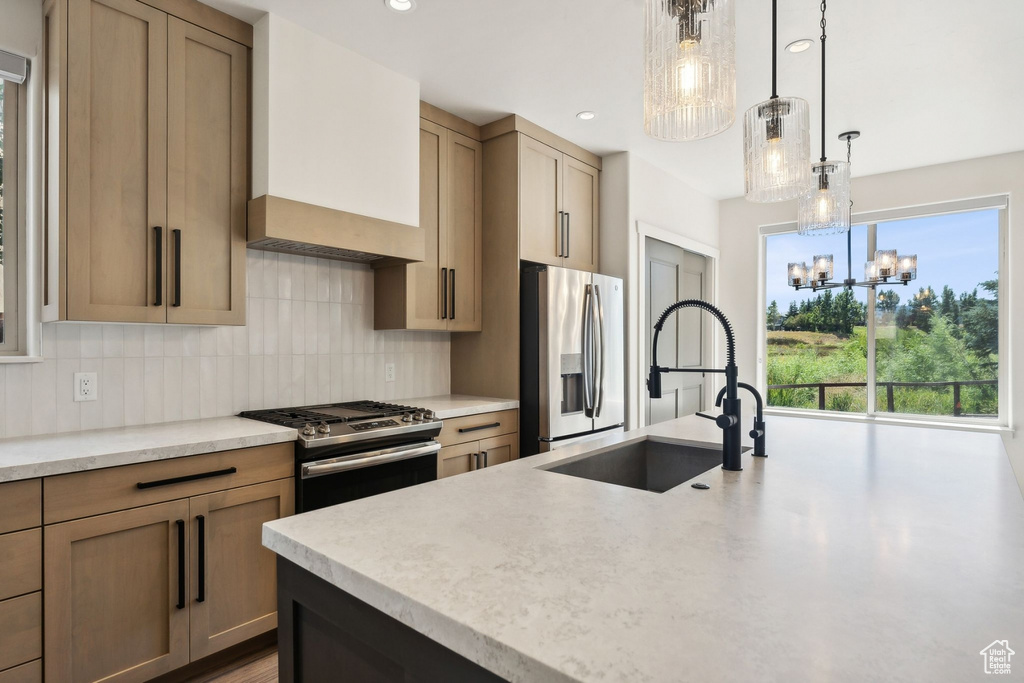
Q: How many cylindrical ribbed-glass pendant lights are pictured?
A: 3